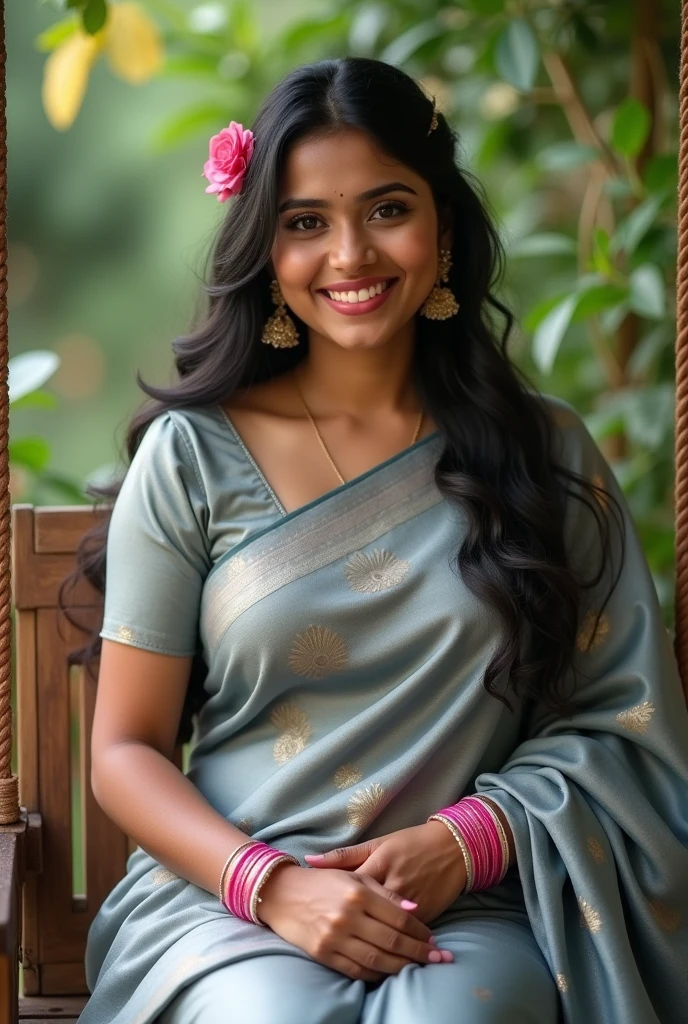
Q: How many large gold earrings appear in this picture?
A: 2